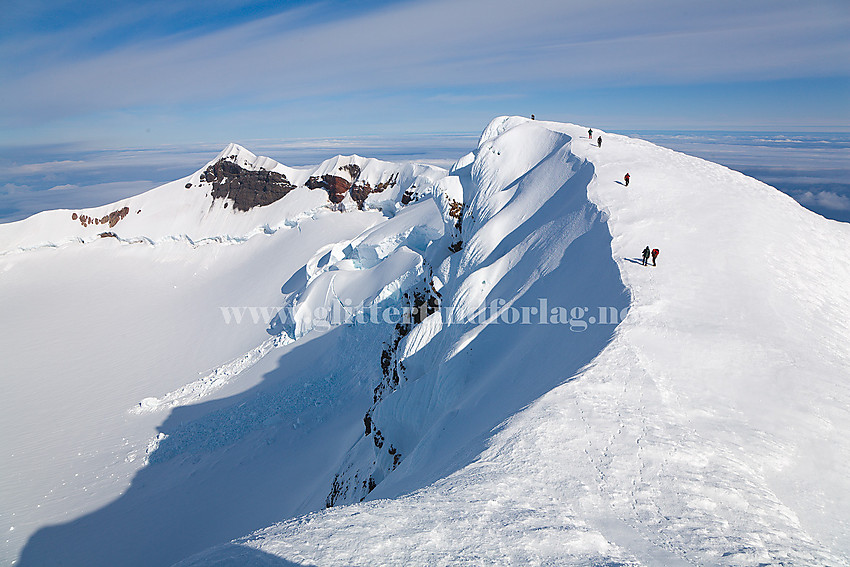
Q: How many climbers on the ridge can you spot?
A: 6